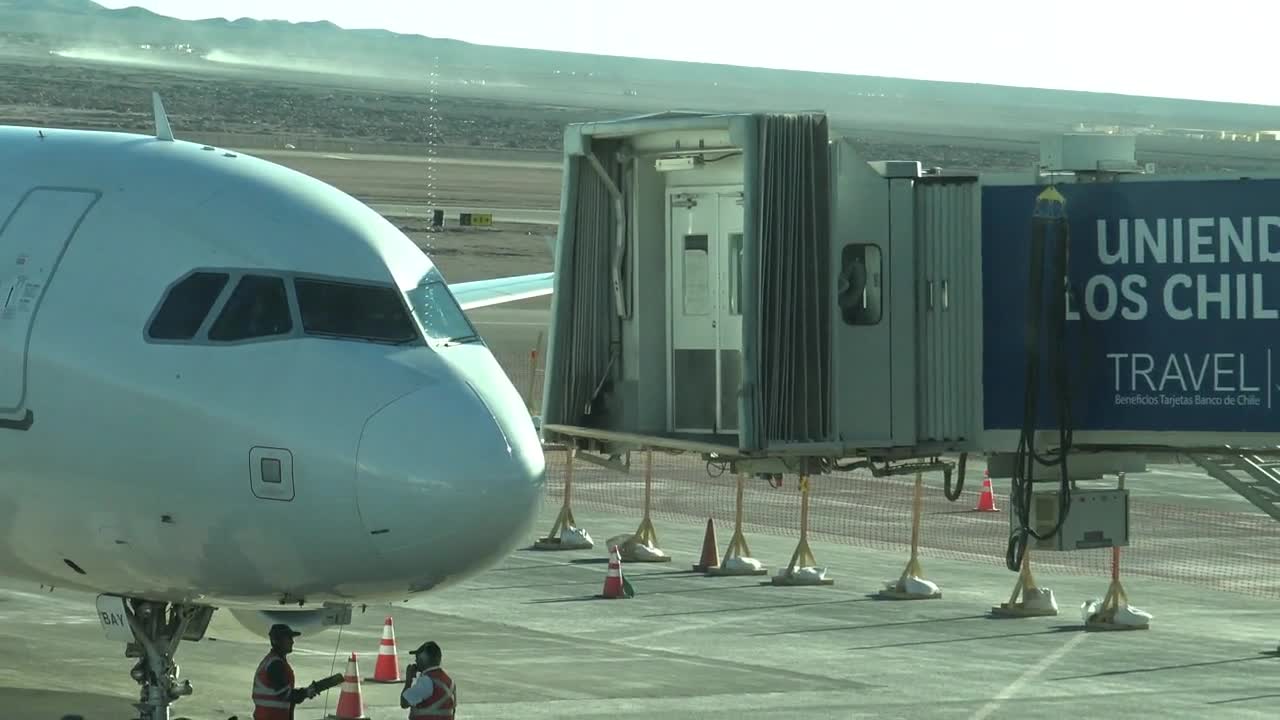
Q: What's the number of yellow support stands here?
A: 7